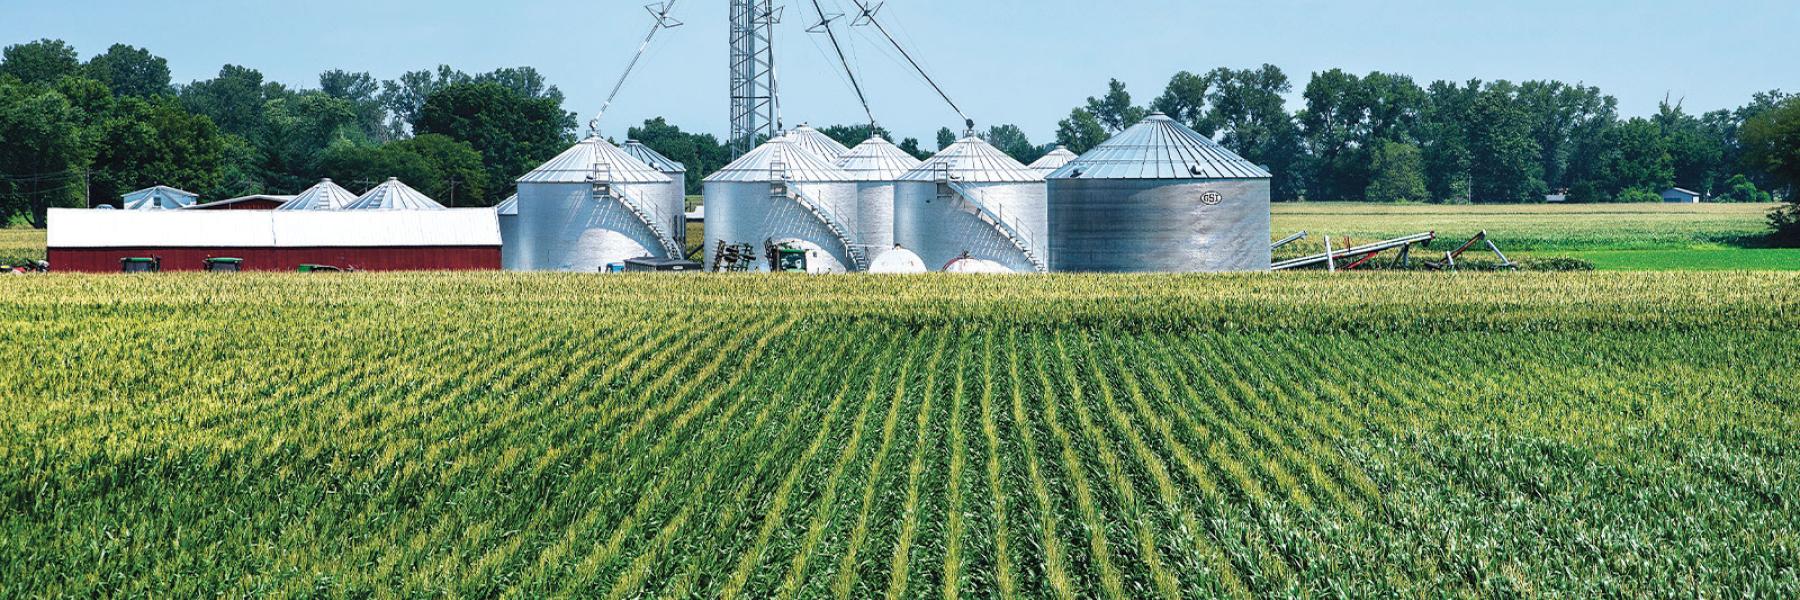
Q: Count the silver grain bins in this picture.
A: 11